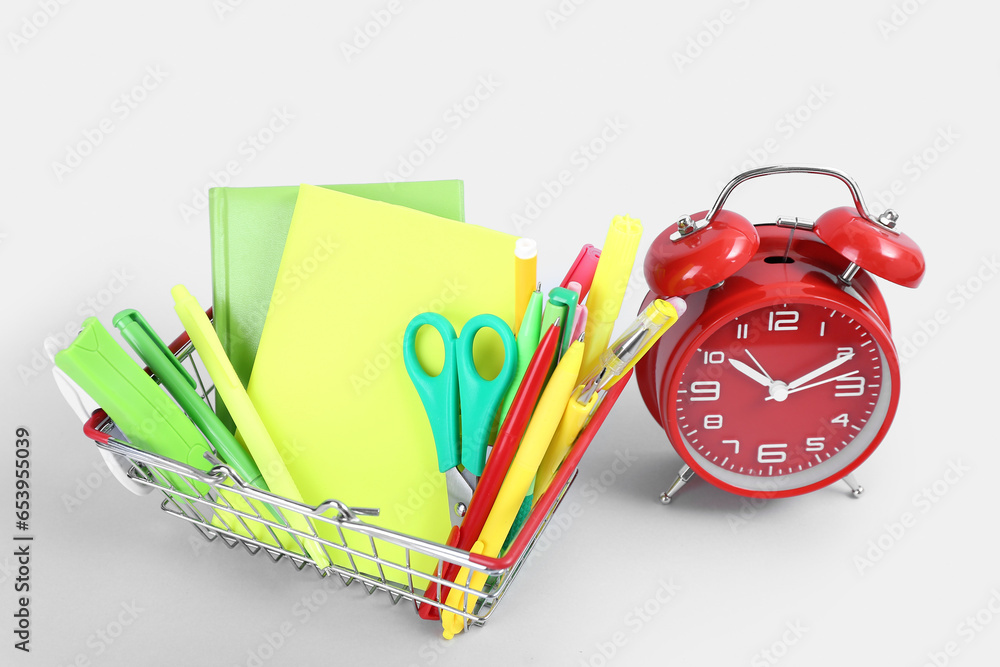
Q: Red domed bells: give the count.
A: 2